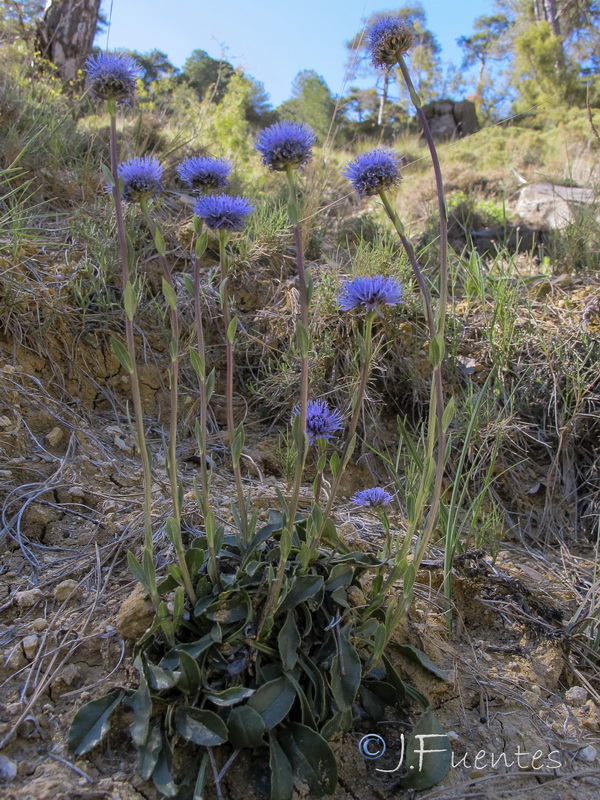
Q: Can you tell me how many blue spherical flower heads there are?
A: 10